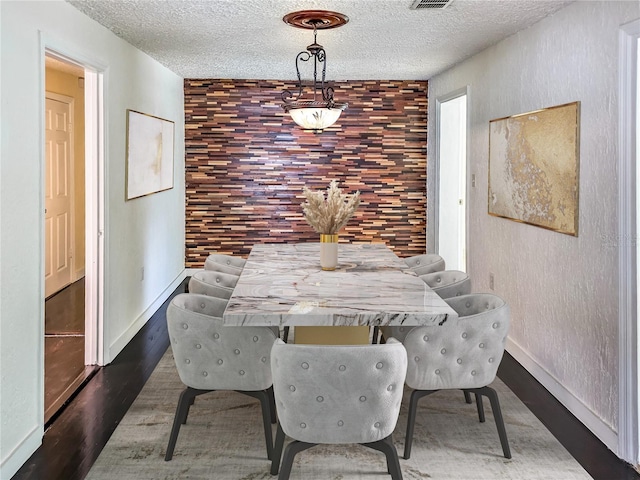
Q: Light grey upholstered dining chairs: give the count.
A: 7